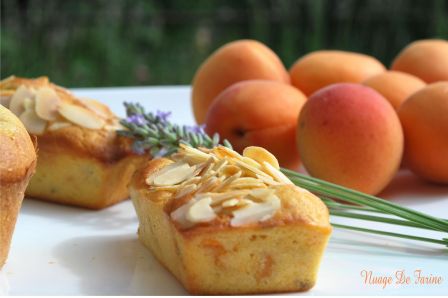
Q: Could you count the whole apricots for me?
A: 7